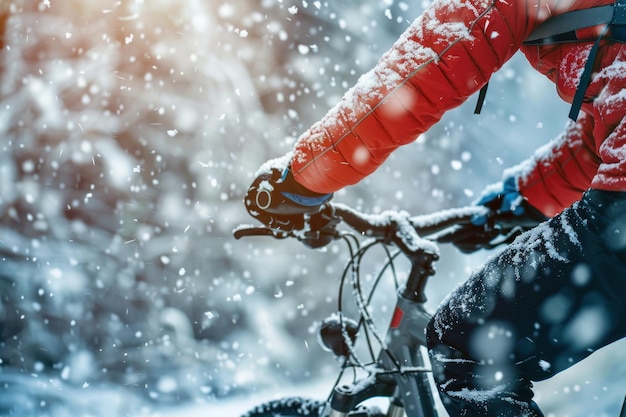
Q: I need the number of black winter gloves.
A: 2